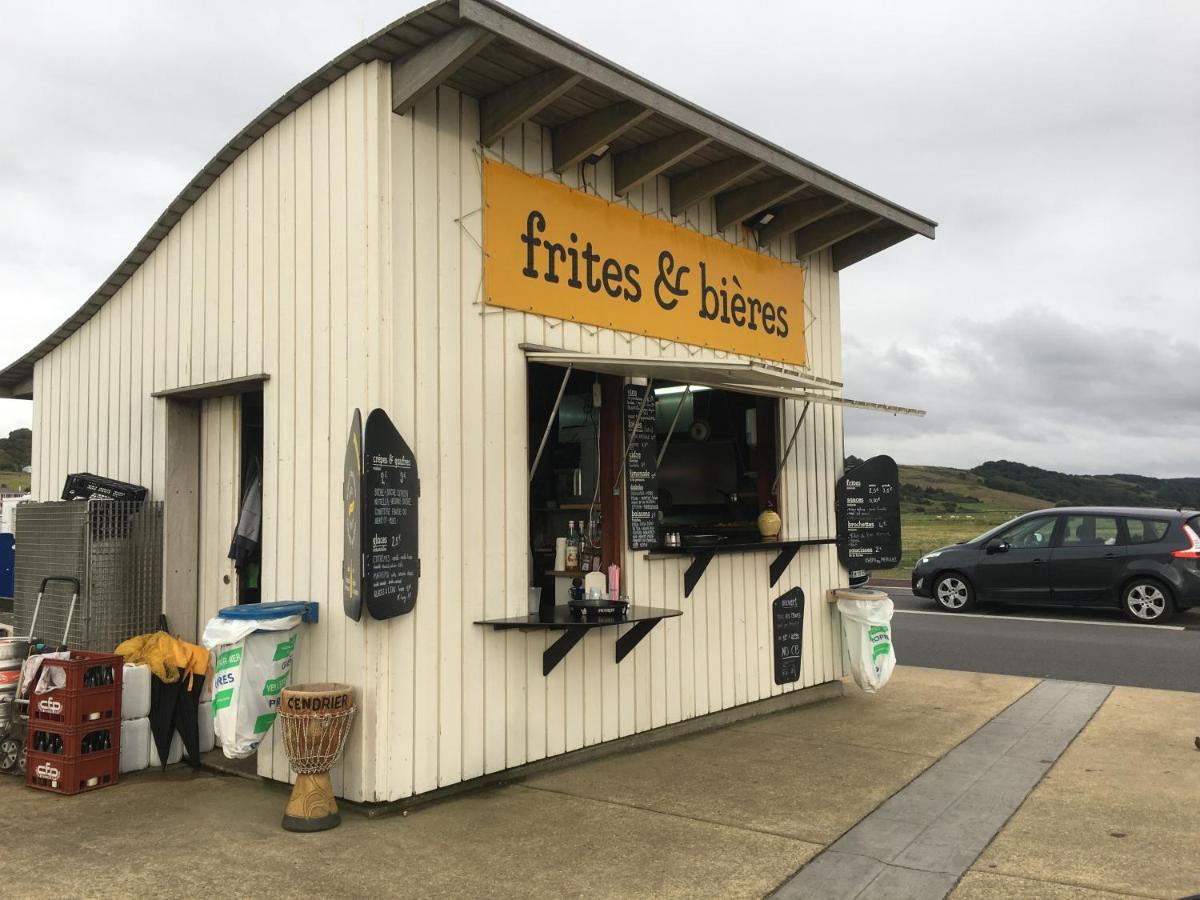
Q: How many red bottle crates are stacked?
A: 2